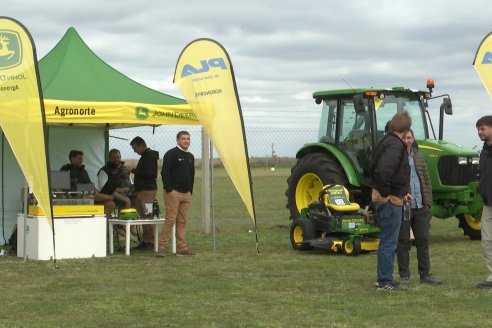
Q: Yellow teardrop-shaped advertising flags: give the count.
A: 3